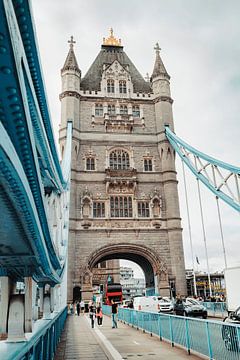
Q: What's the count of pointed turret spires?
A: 2